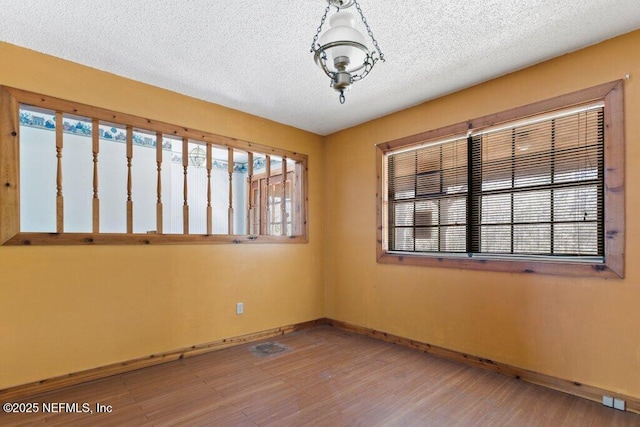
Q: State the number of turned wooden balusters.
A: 10